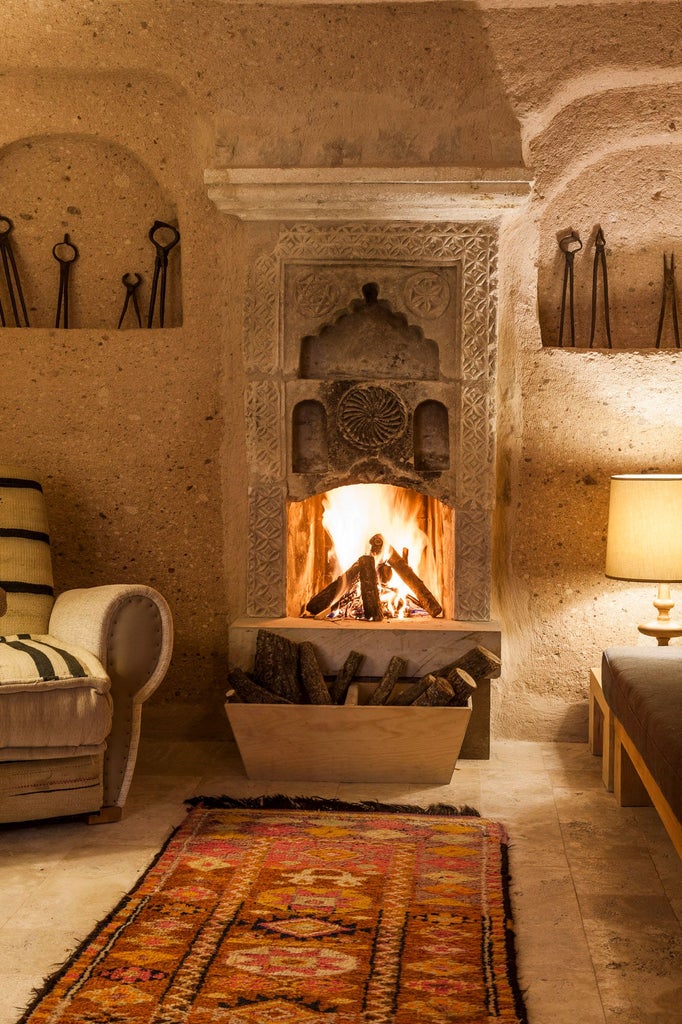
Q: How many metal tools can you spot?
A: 7